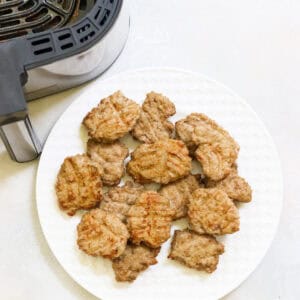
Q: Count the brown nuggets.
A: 14